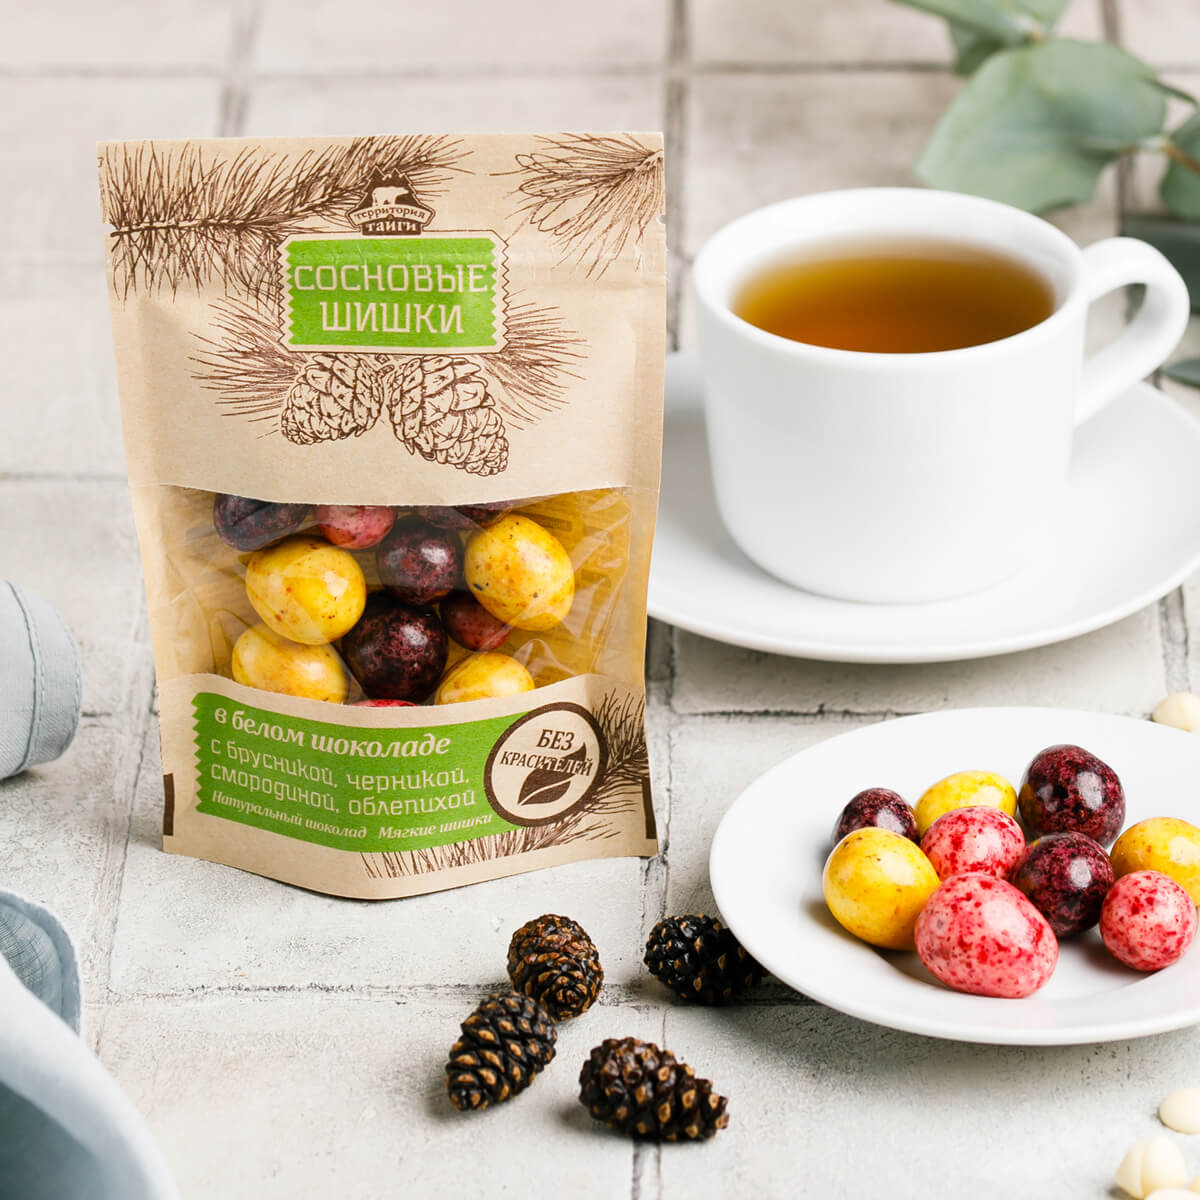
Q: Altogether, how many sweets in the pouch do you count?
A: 11